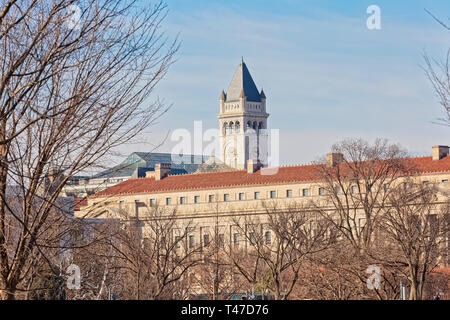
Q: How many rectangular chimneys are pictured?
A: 4